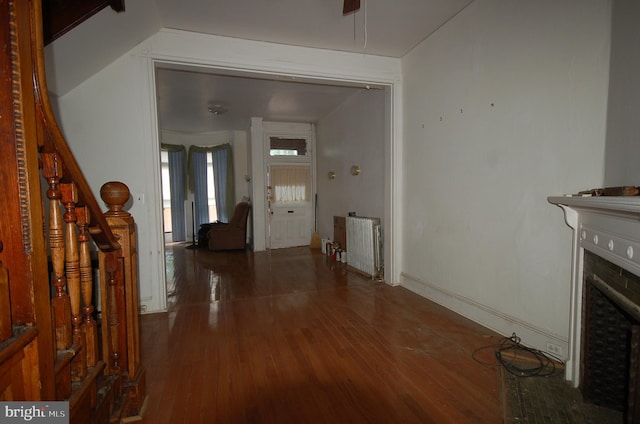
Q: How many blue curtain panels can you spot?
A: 3